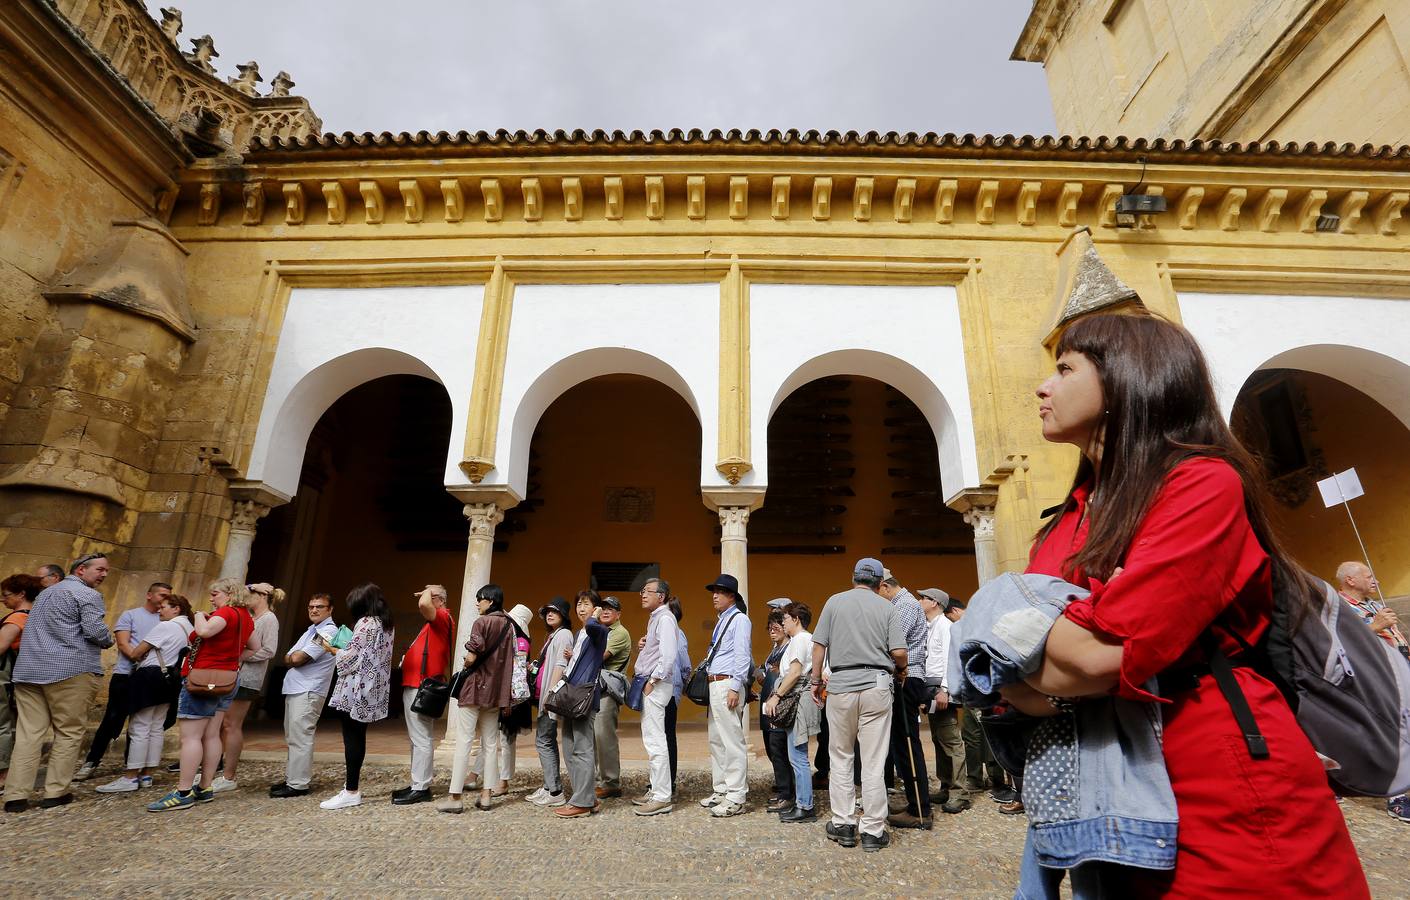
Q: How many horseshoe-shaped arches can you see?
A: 4